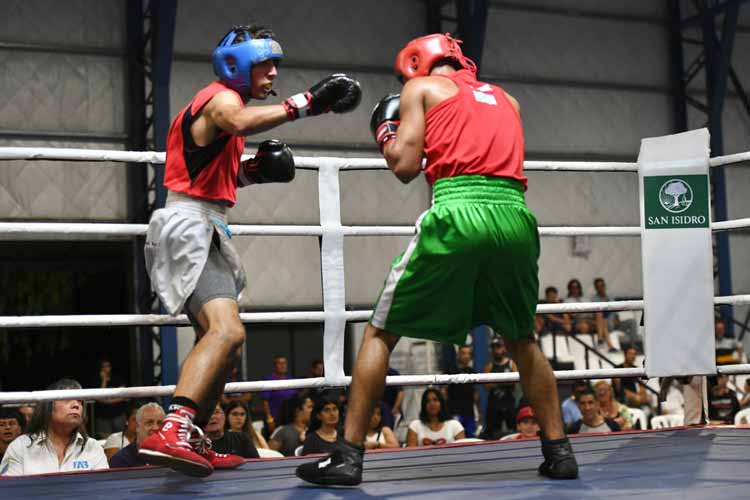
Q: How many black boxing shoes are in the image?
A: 2